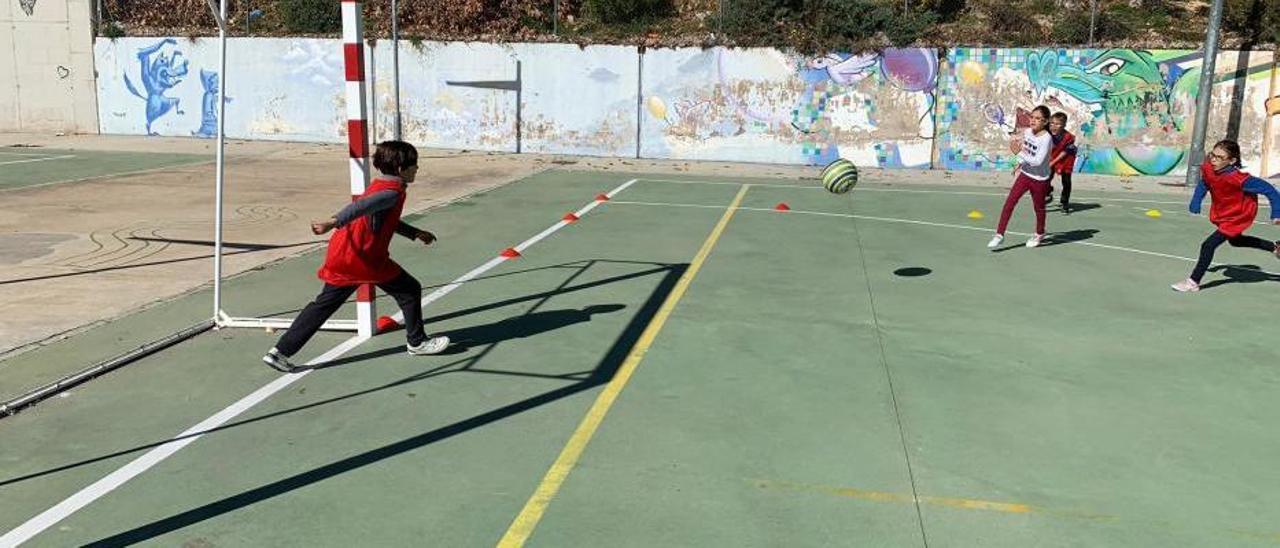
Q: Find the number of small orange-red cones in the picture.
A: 5